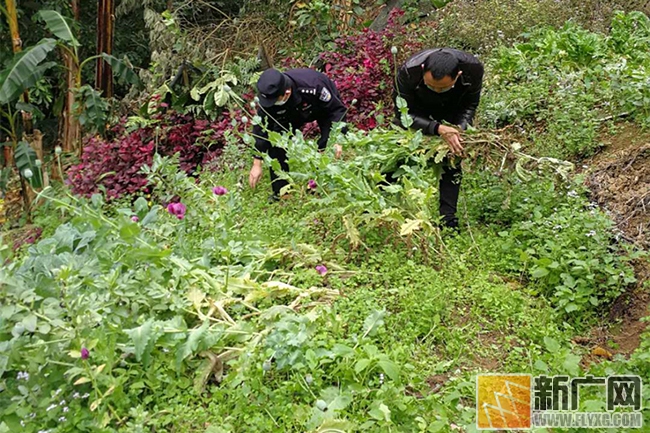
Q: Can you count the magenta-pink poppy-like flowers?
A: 6